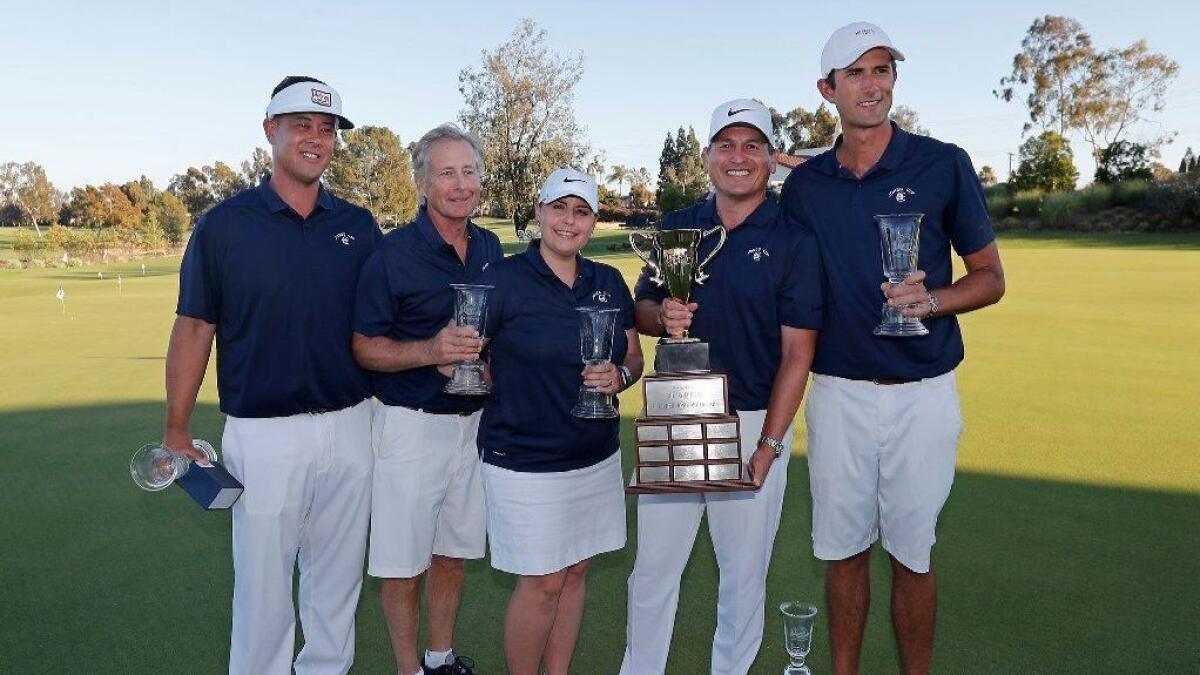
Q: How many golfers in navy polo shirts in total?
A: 5